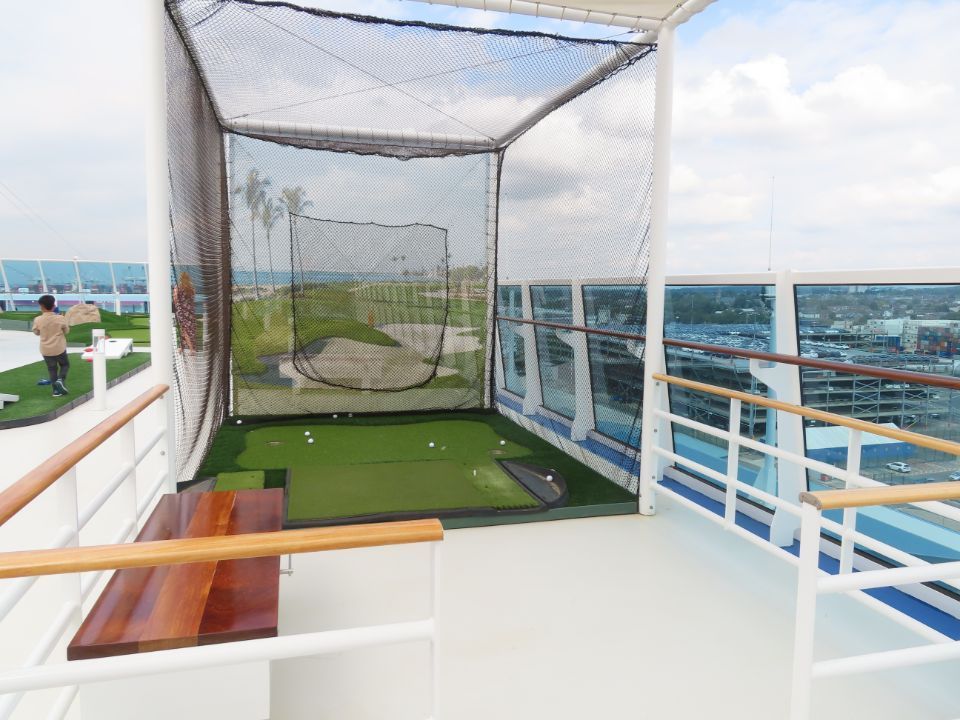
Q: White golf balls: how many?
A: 8